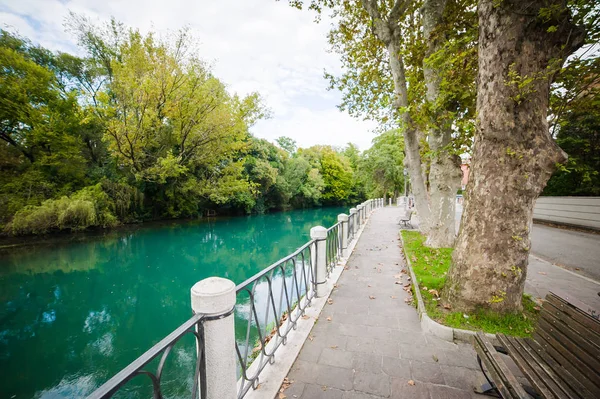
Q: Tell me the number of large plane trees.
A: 3